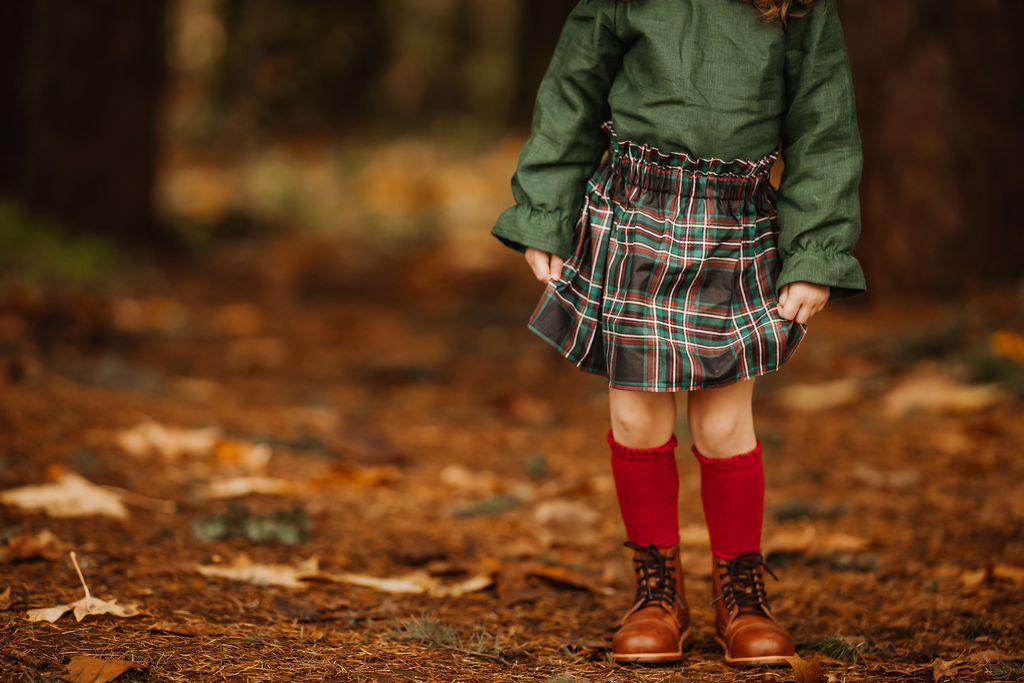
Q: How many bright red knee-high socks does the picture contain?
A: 2